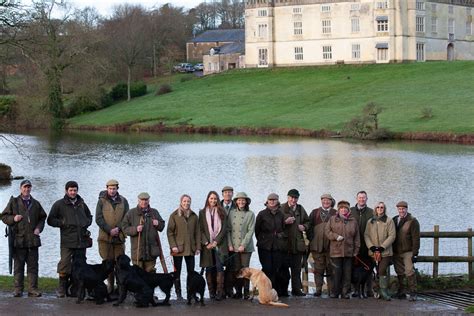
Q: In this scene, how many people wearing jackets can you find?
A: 15